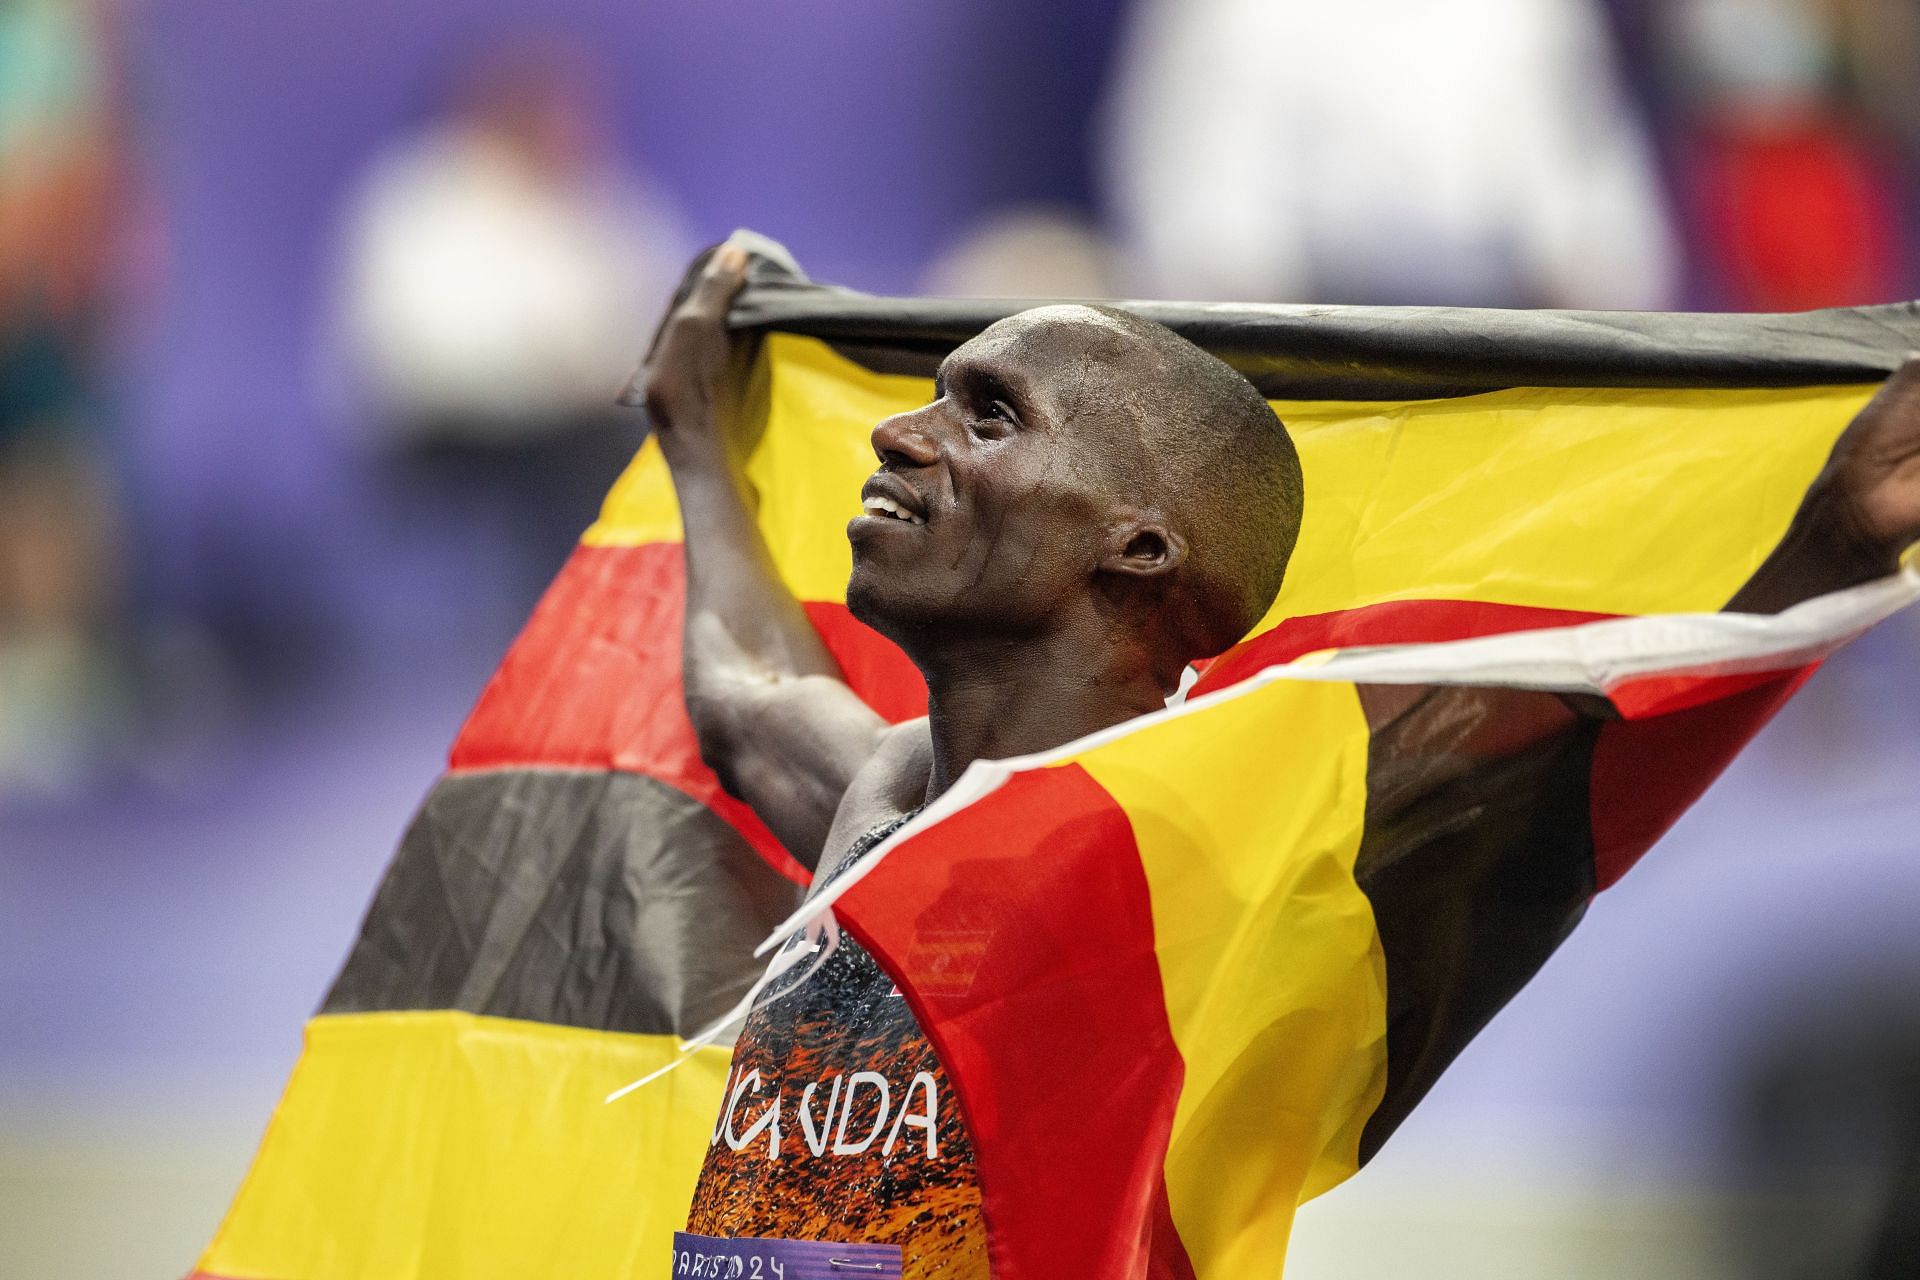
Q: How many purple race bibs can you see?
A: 1